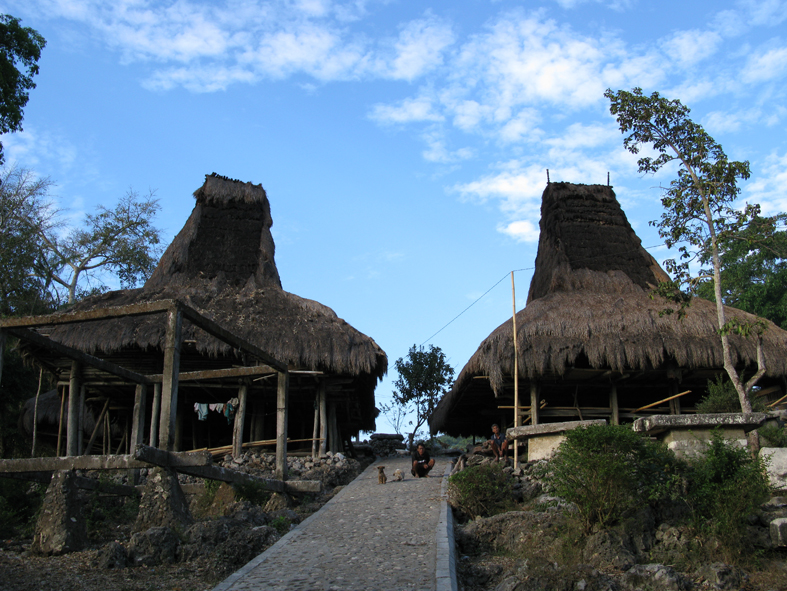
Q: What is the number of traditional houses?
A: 2